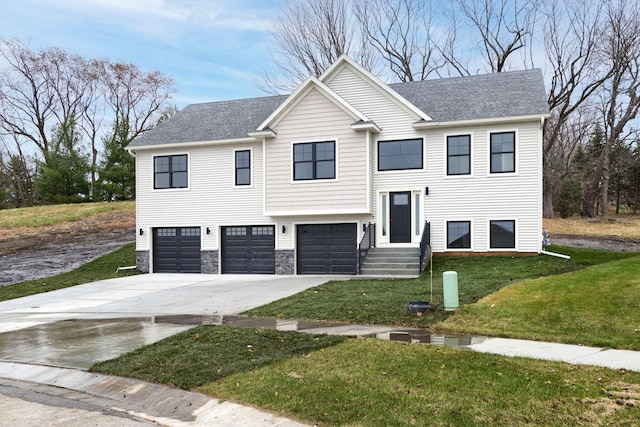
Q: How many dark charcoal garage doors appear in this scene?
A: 3